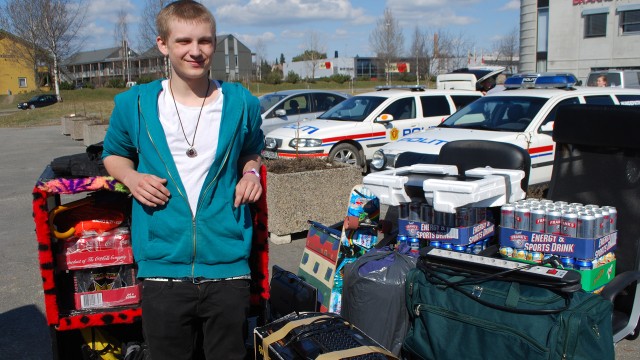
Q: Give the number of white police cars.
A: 2